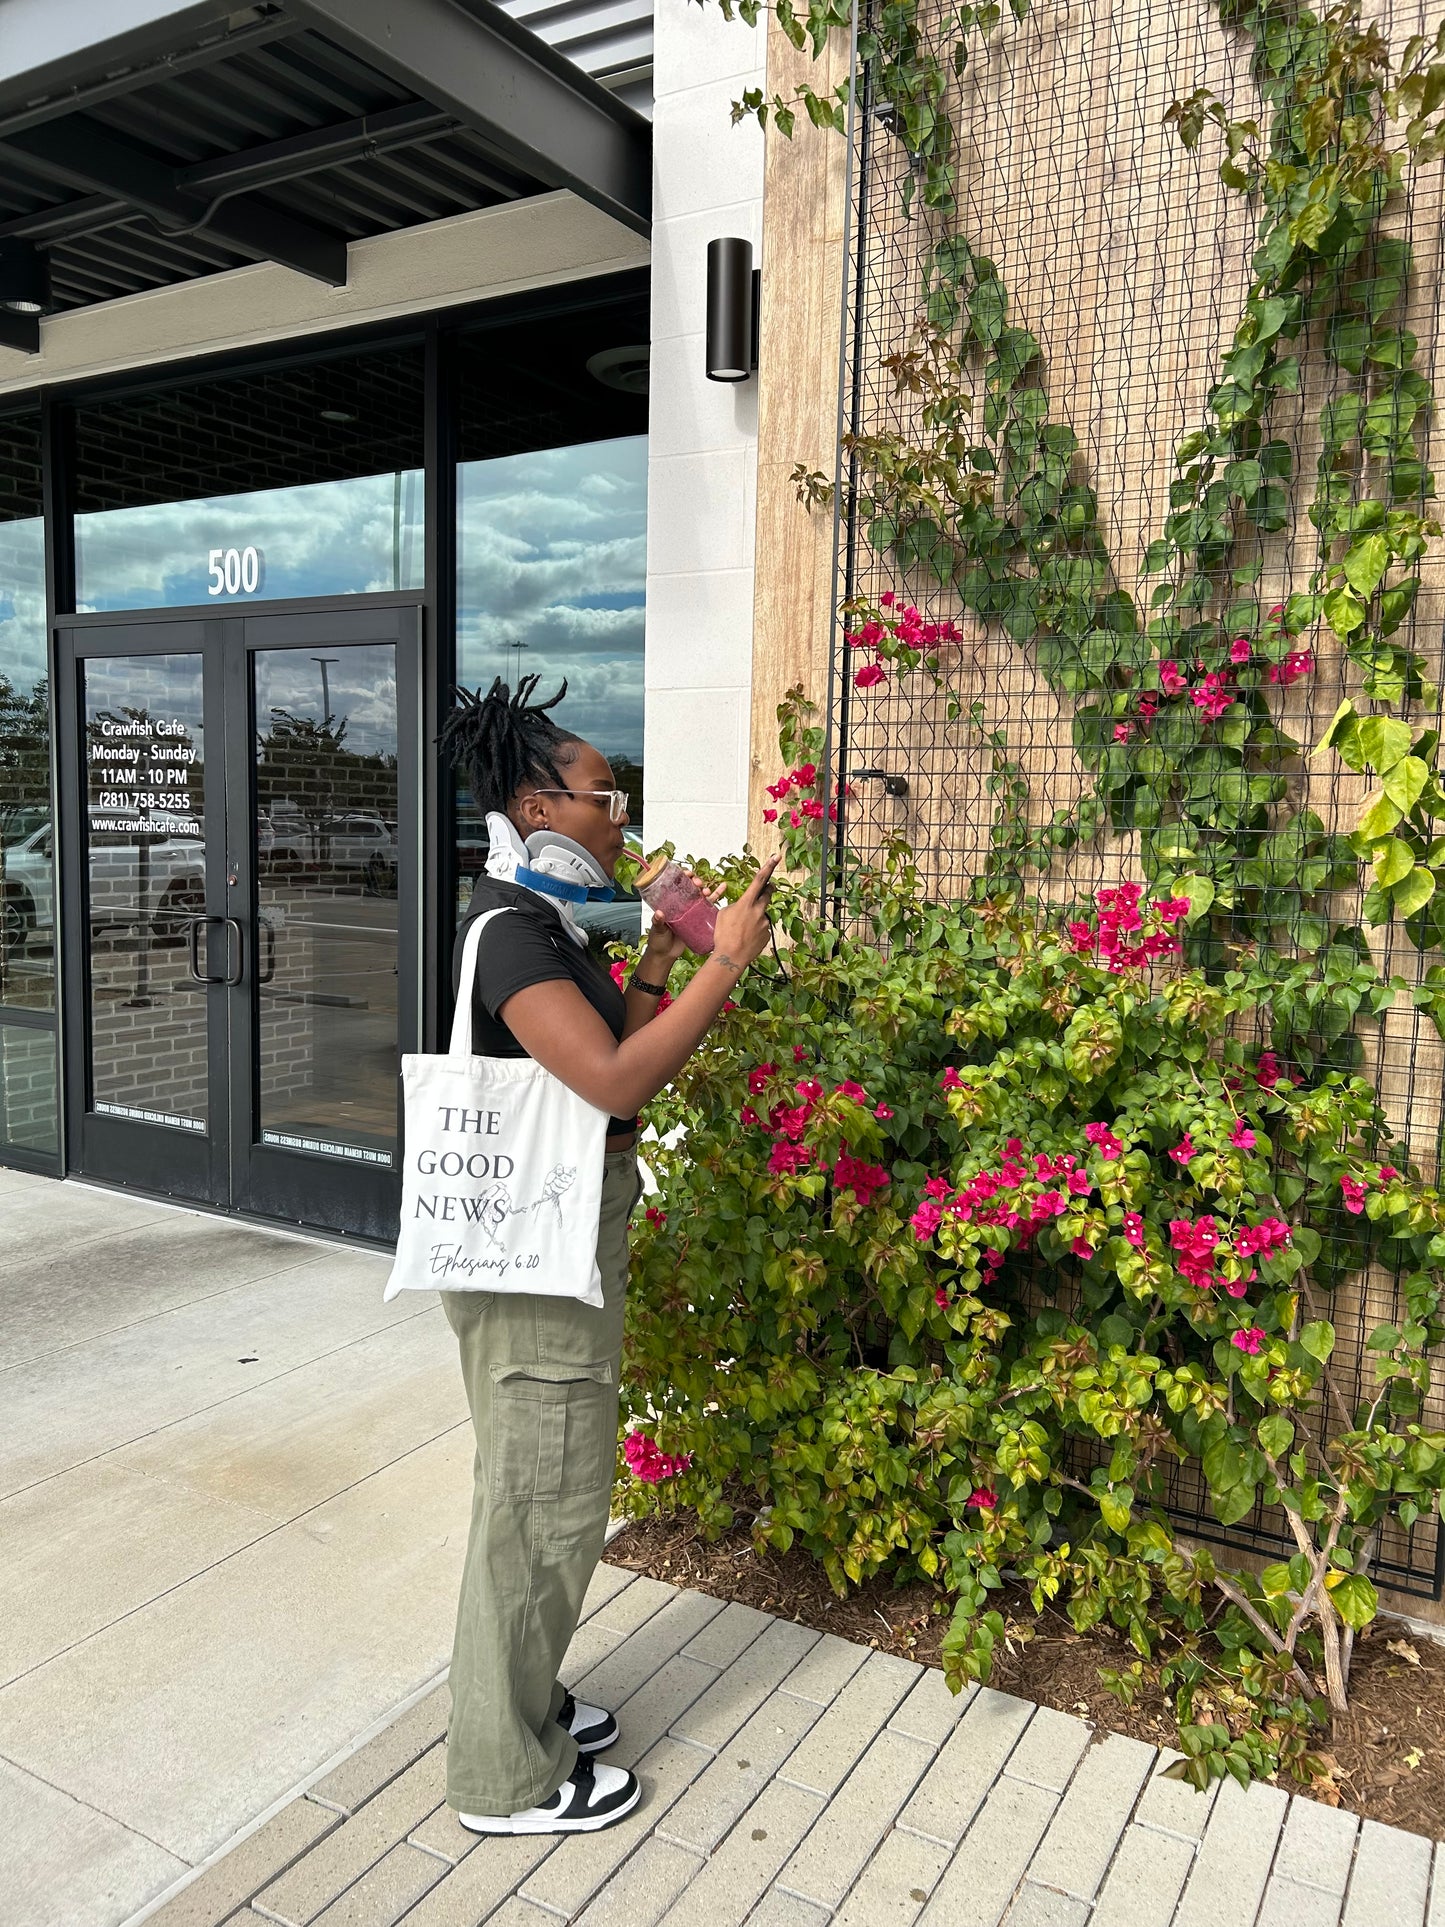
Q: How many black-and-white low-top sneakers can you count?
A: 2